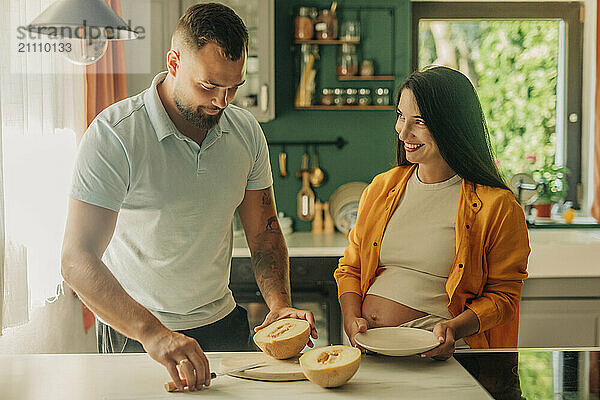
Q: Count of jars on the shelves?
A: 11